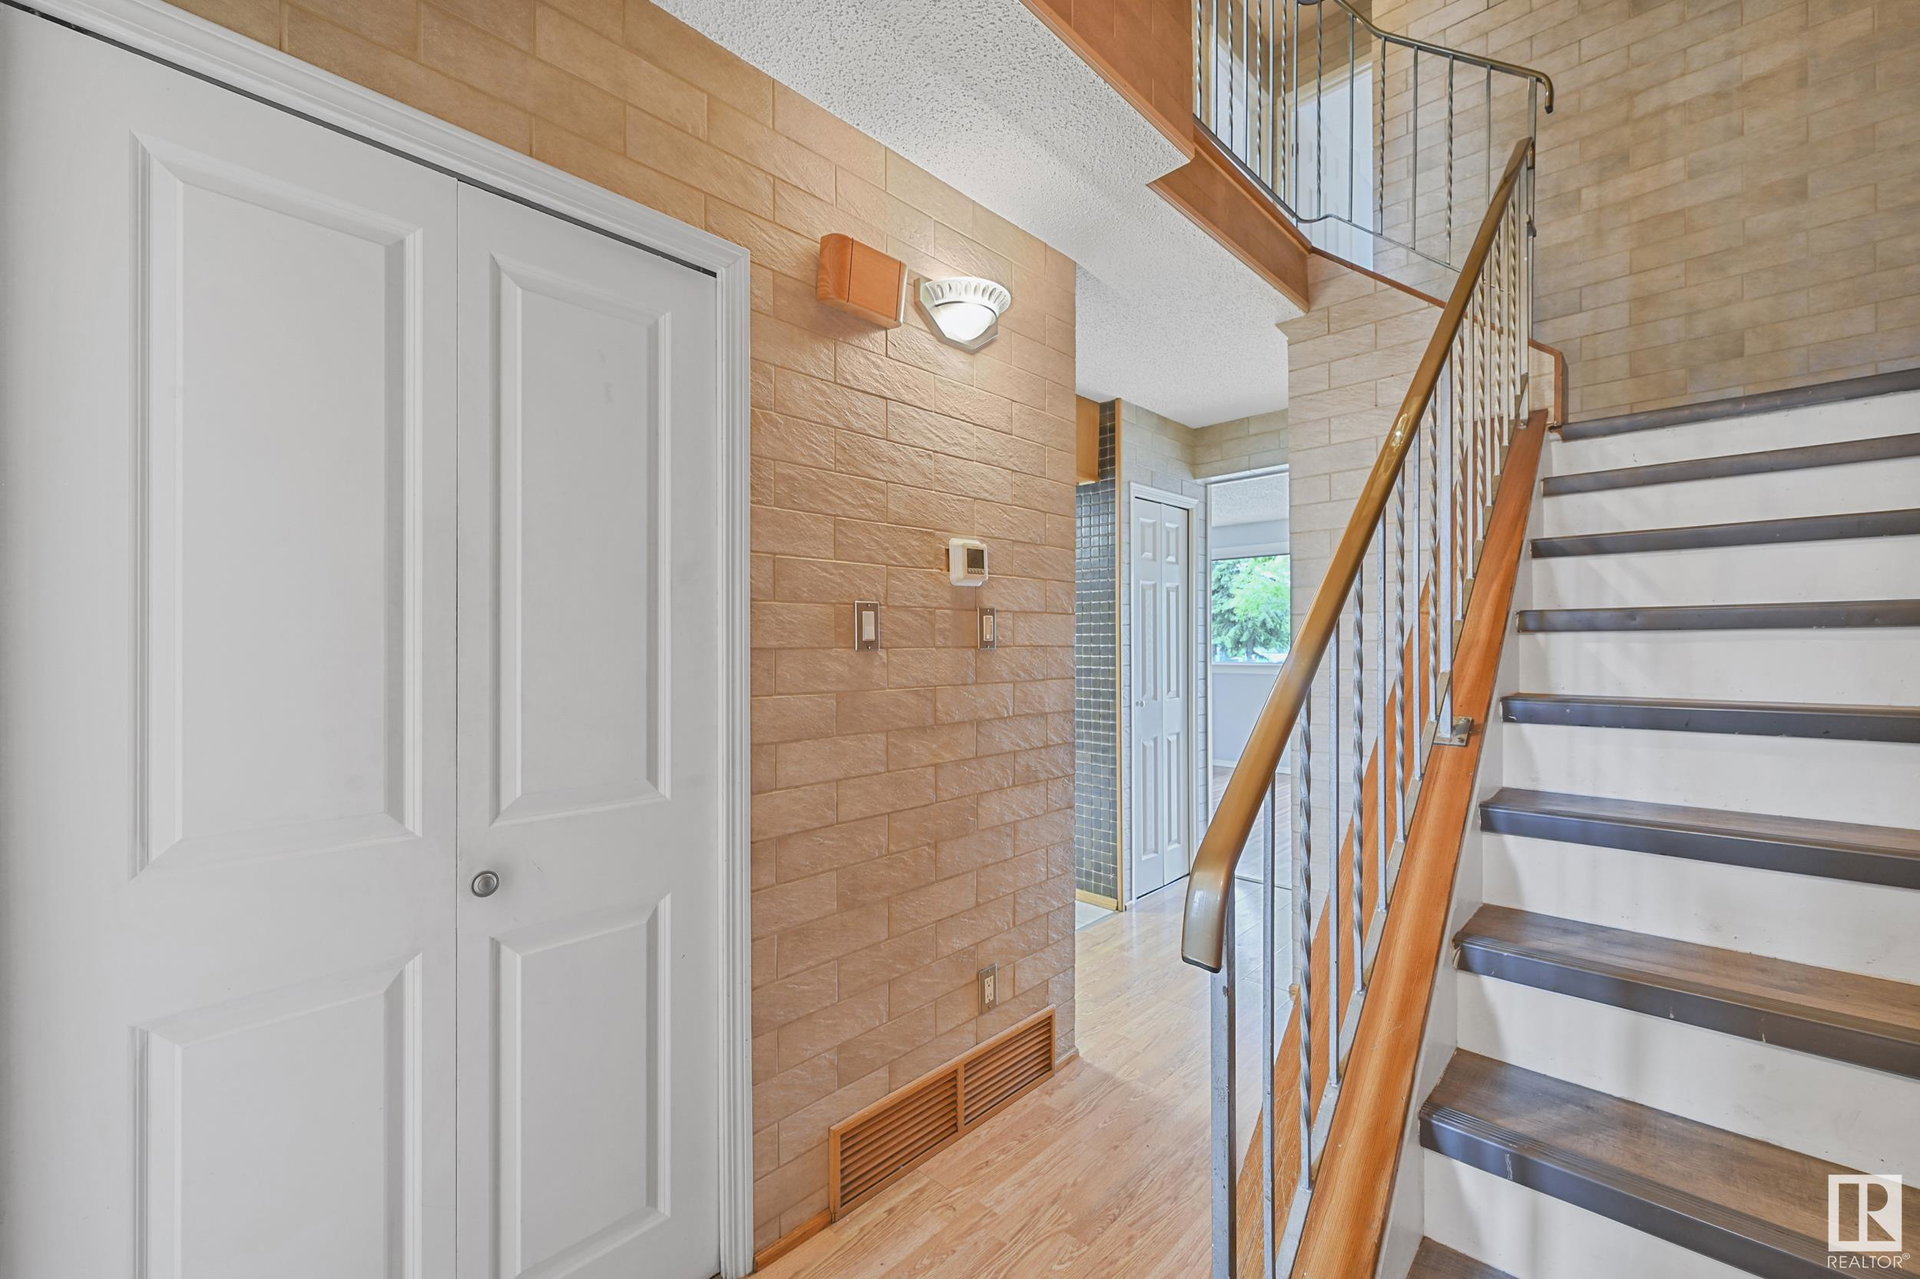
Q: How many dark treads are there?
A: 9